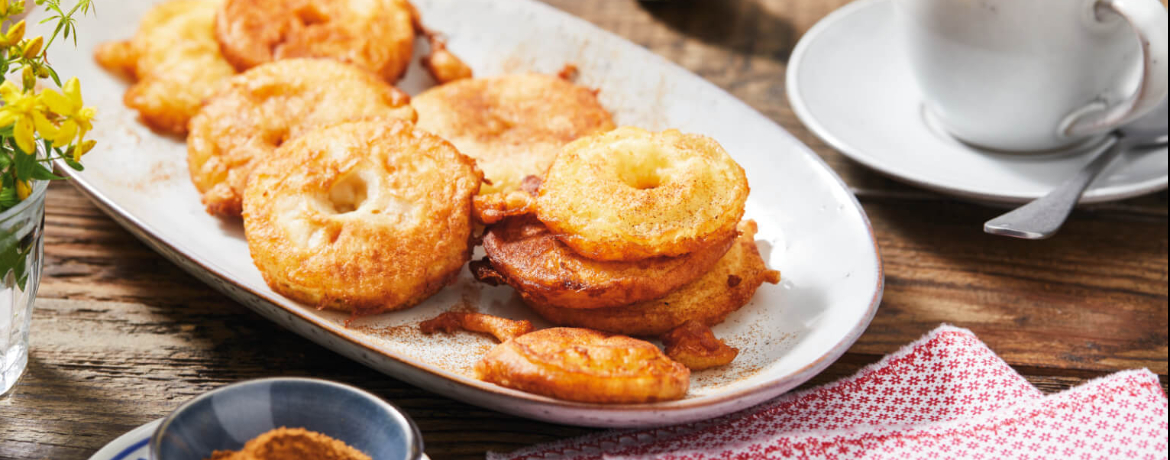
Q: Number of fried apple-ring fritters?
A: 9